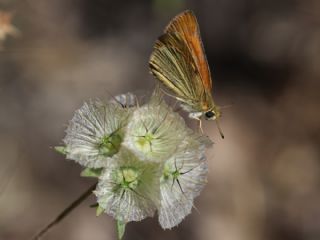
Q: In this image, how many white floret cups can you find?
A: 4